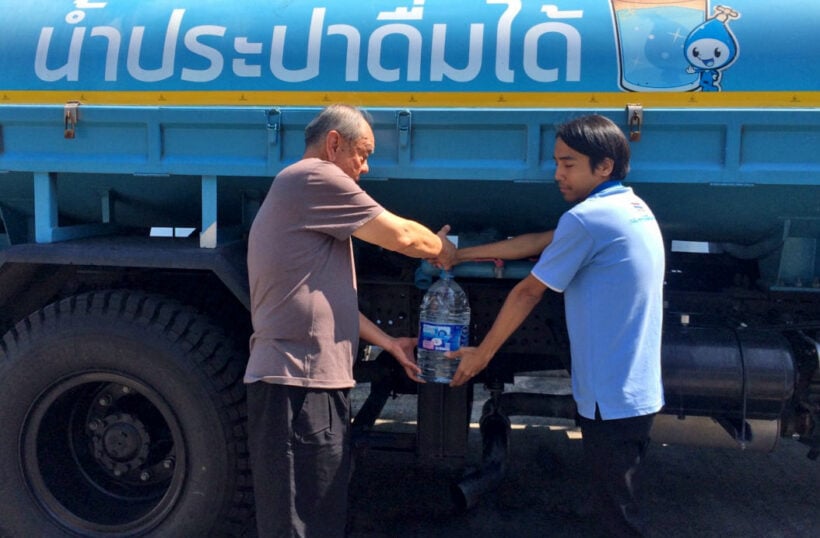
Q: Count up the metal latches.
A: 4